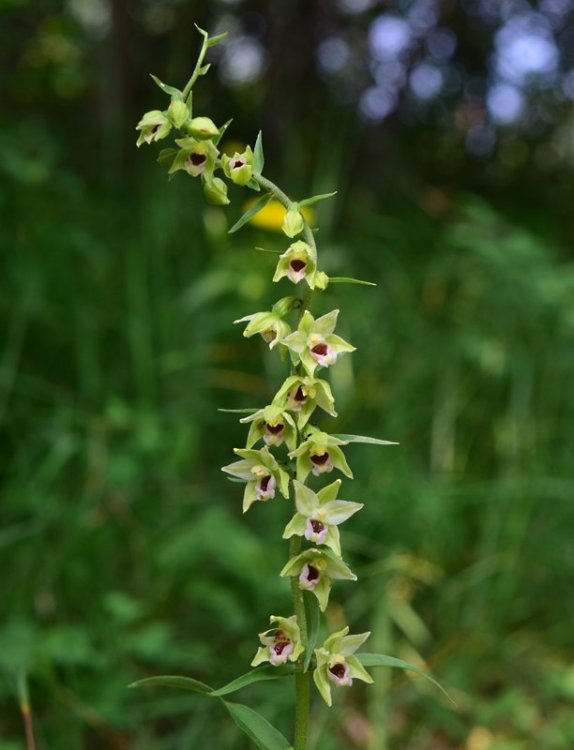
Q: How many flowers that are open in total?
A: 14